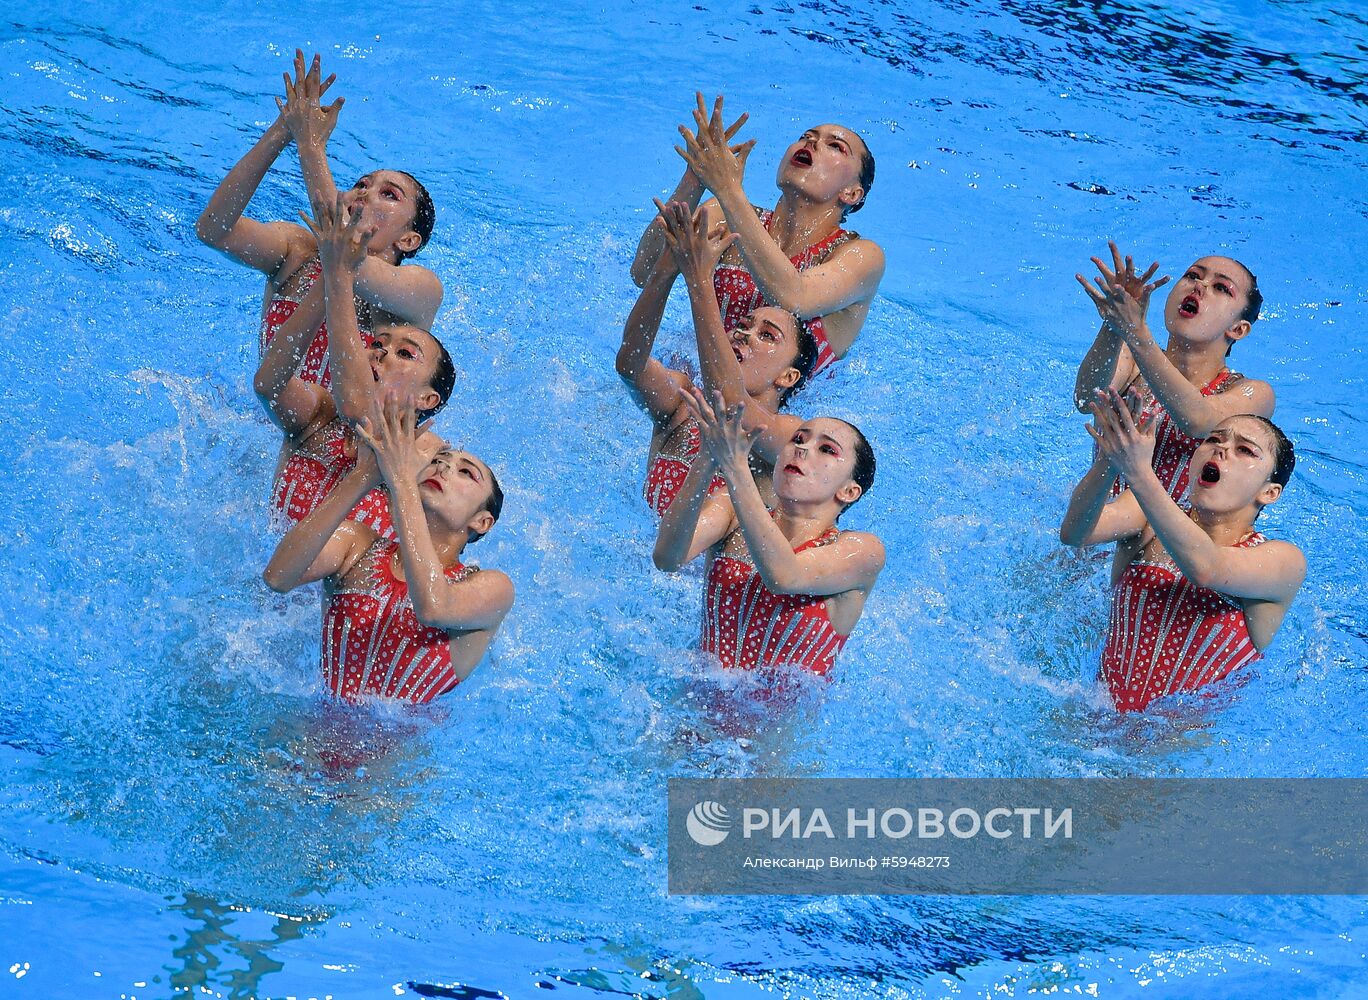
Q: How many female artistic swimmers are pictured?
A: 8